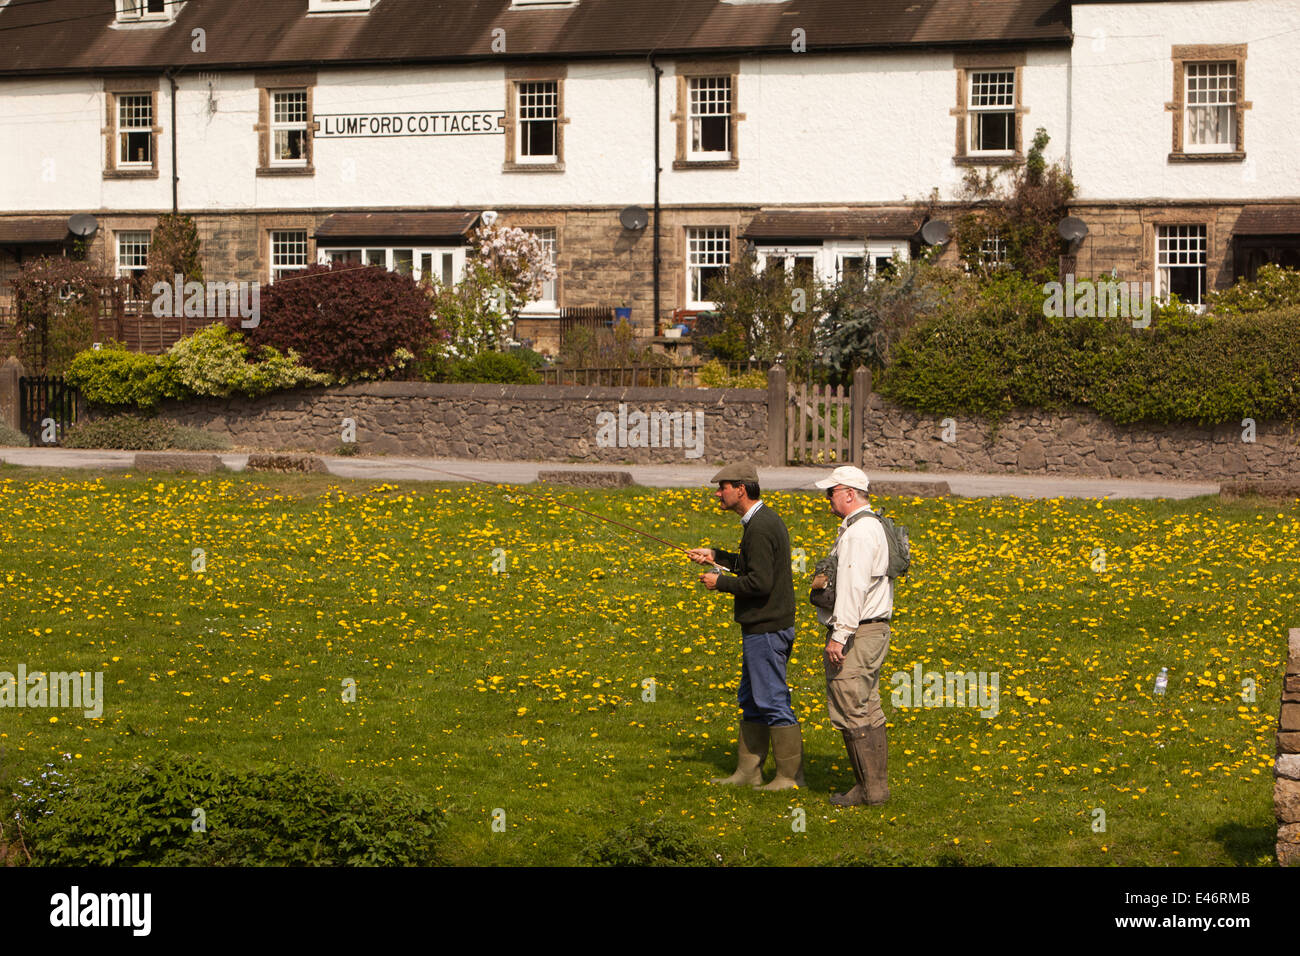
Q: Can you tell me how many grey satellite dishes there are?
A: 4